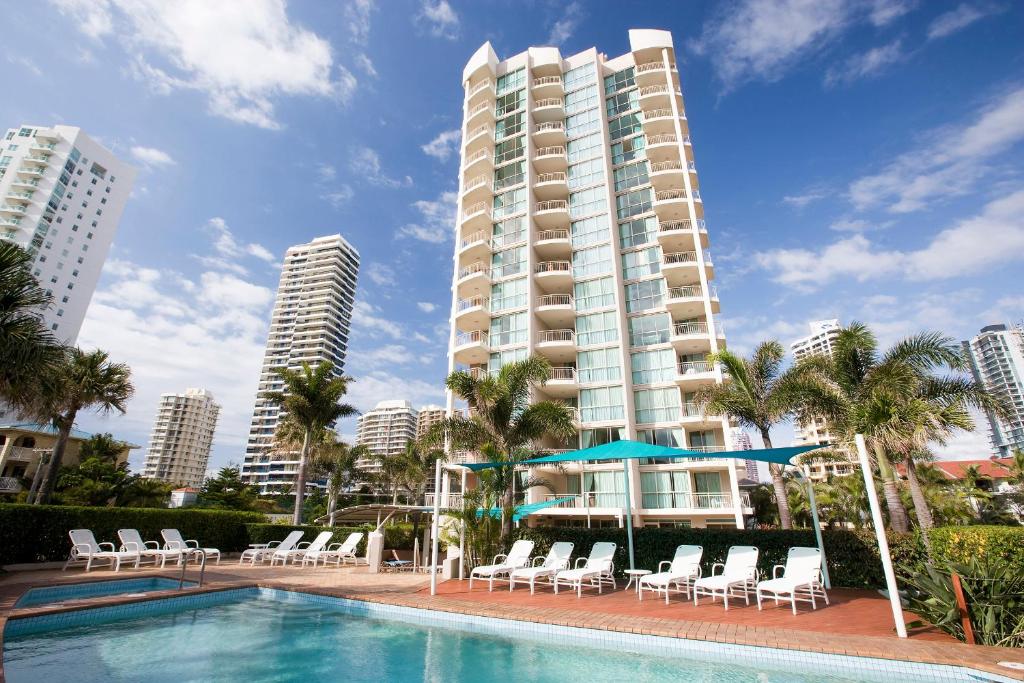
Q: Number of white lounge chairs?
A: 12